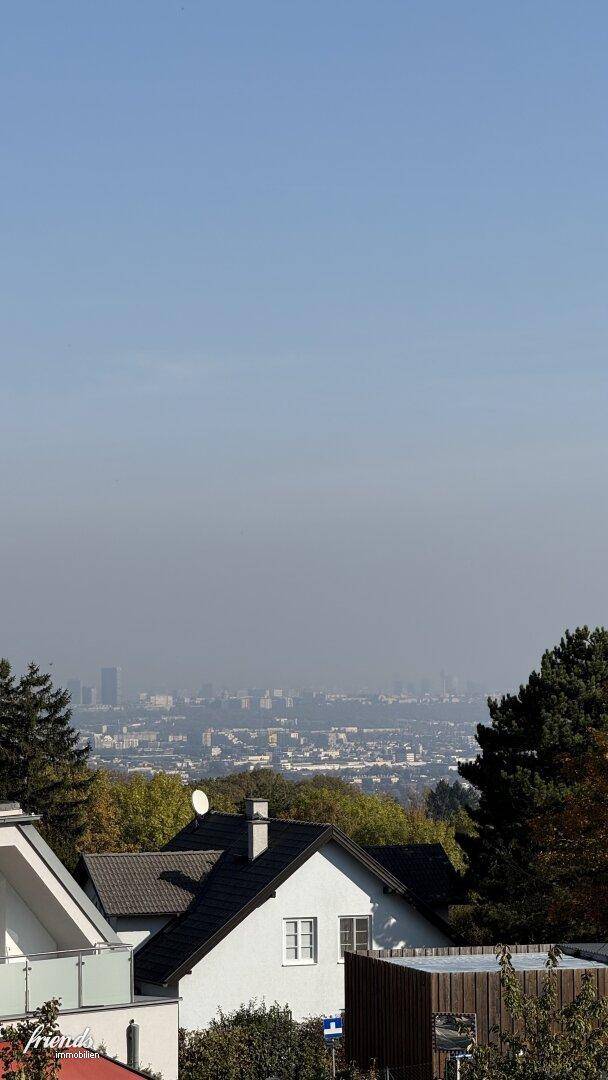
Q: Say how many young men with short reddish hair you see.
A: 0